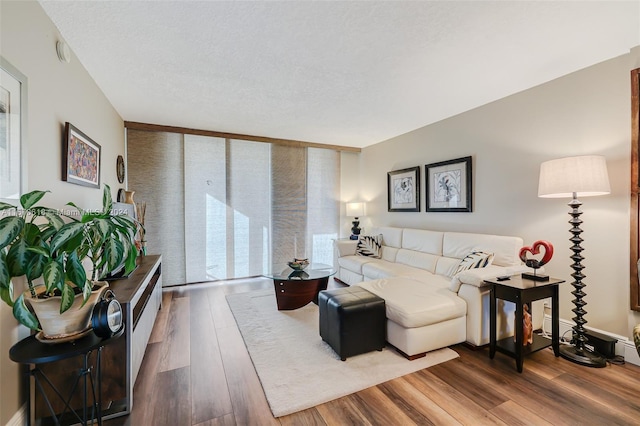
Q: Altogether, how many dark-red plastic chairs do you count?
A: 0